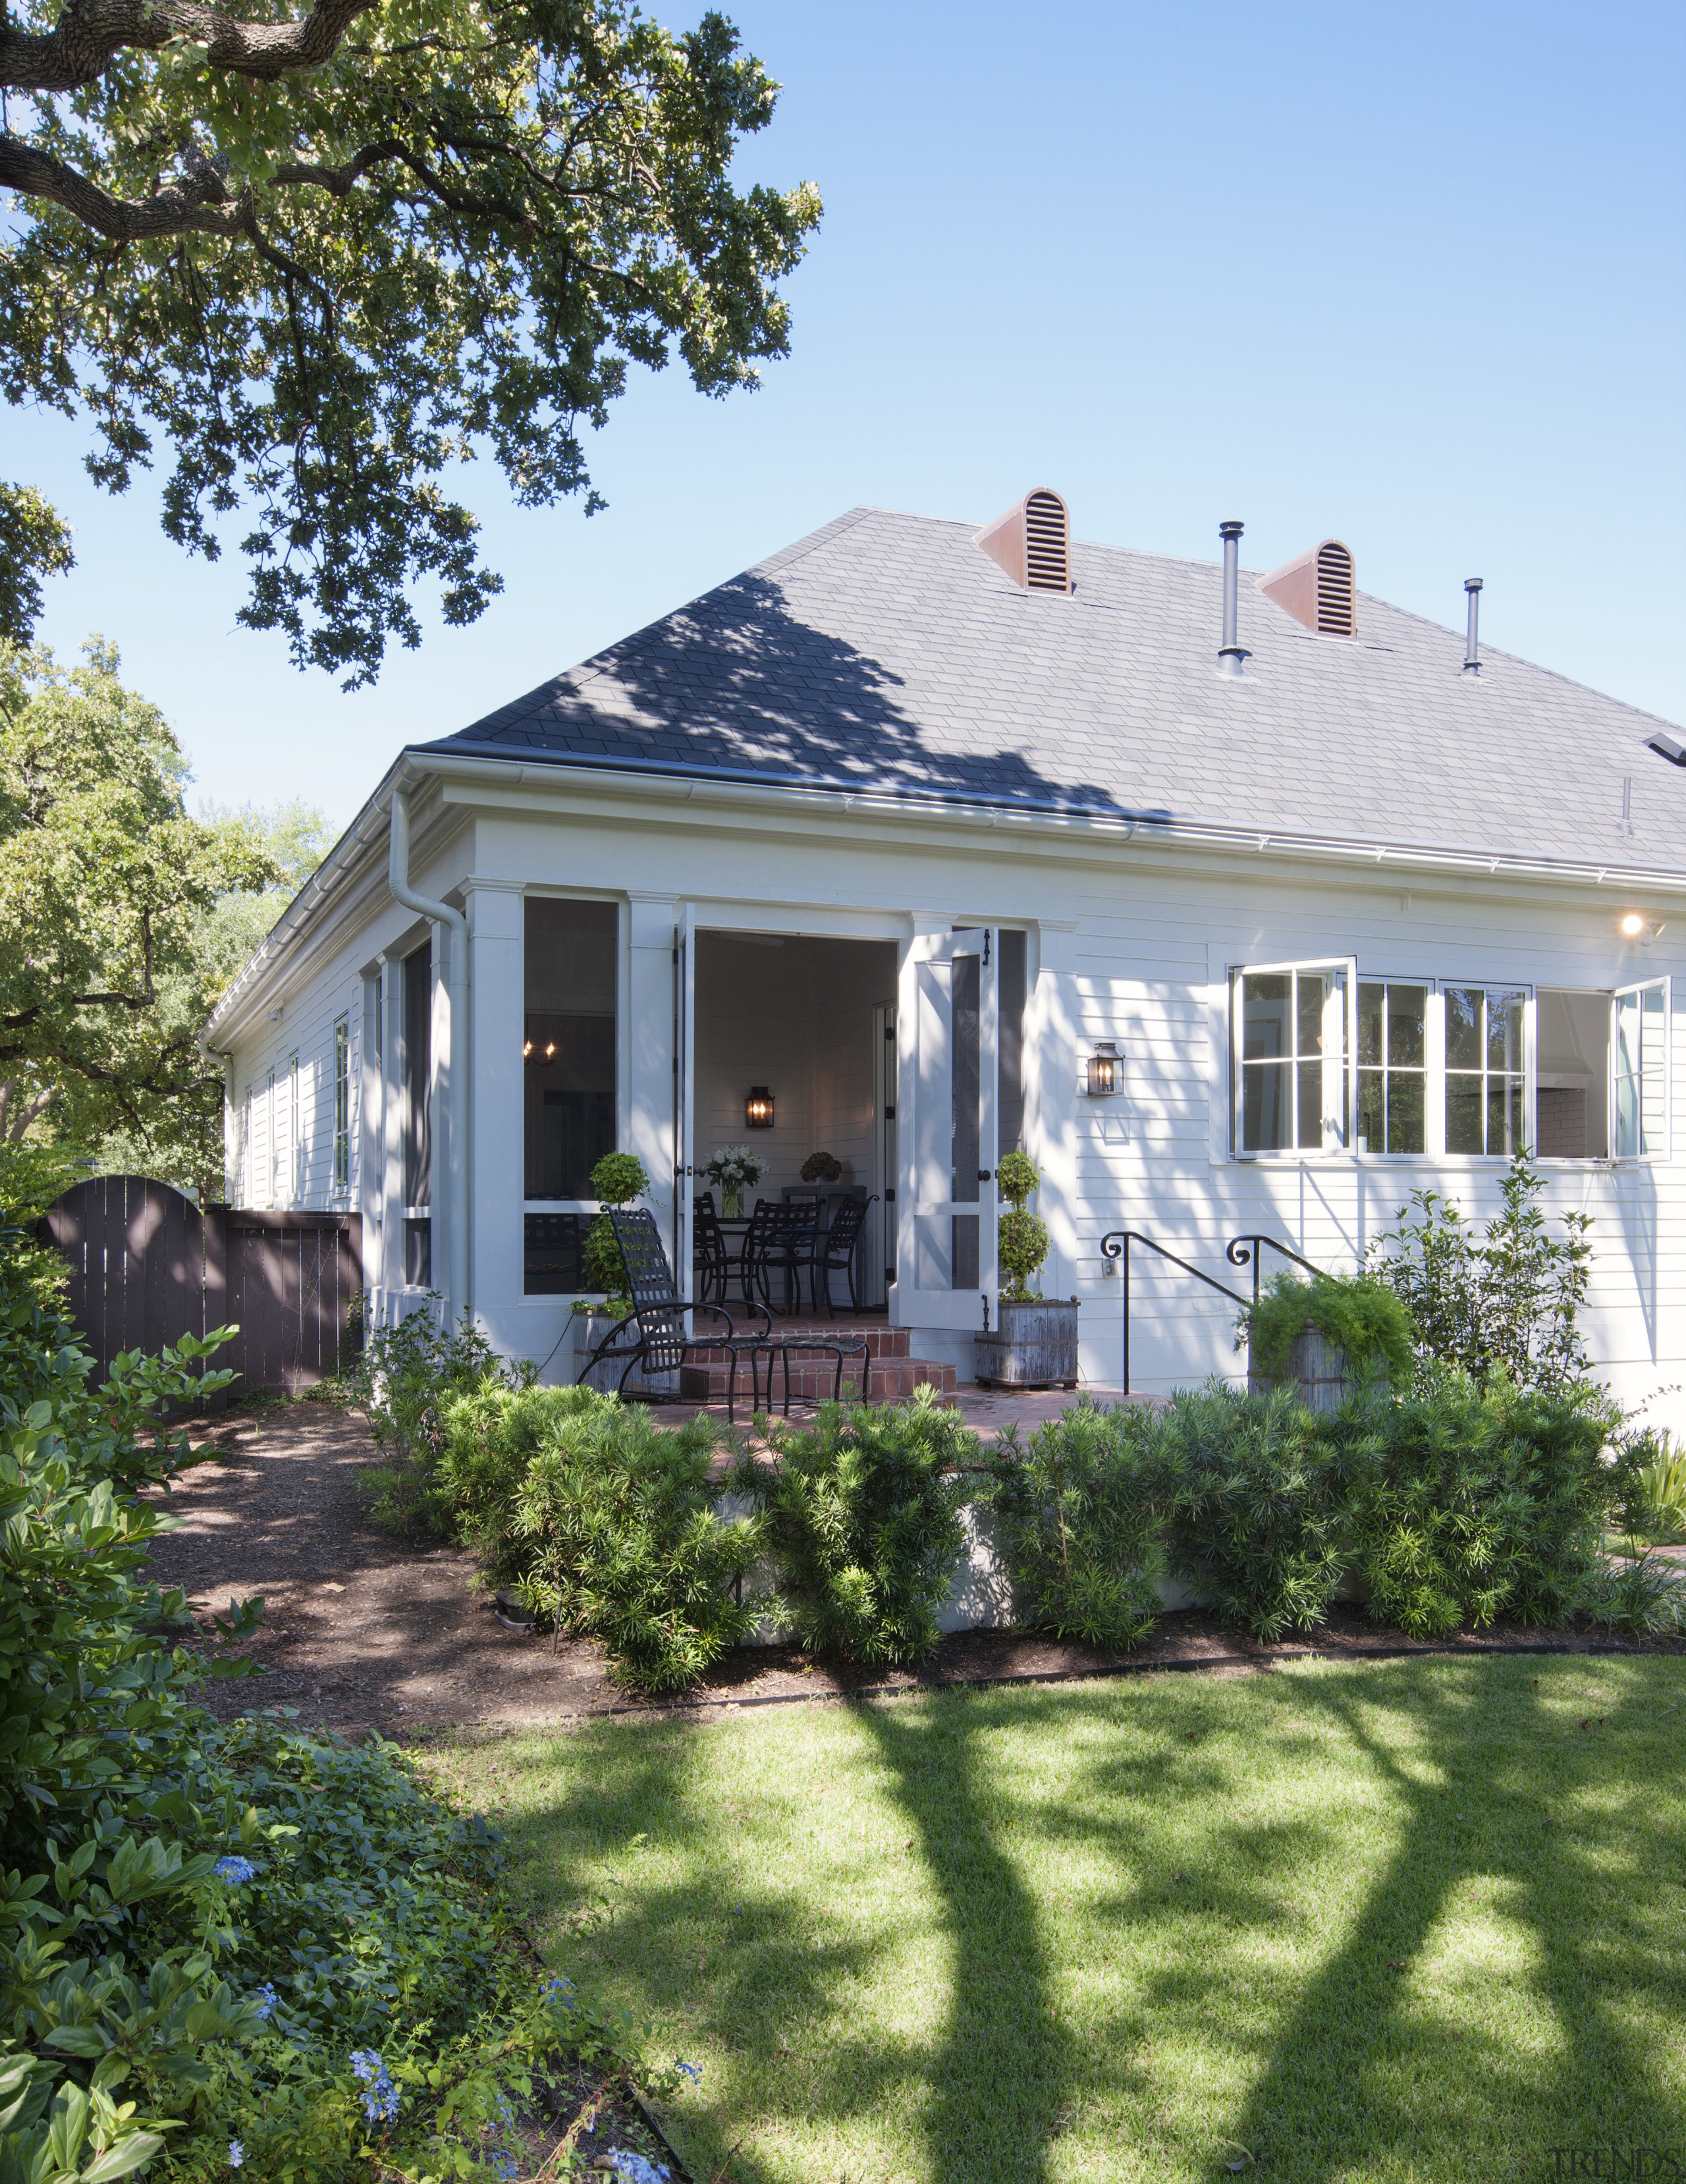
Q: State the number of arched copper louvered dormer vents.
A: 2